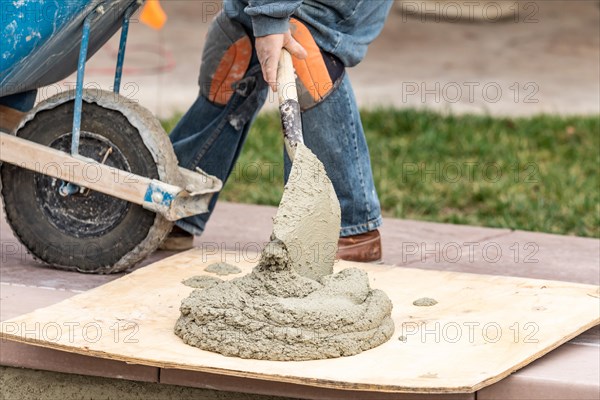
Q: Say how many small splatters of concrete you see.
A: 4